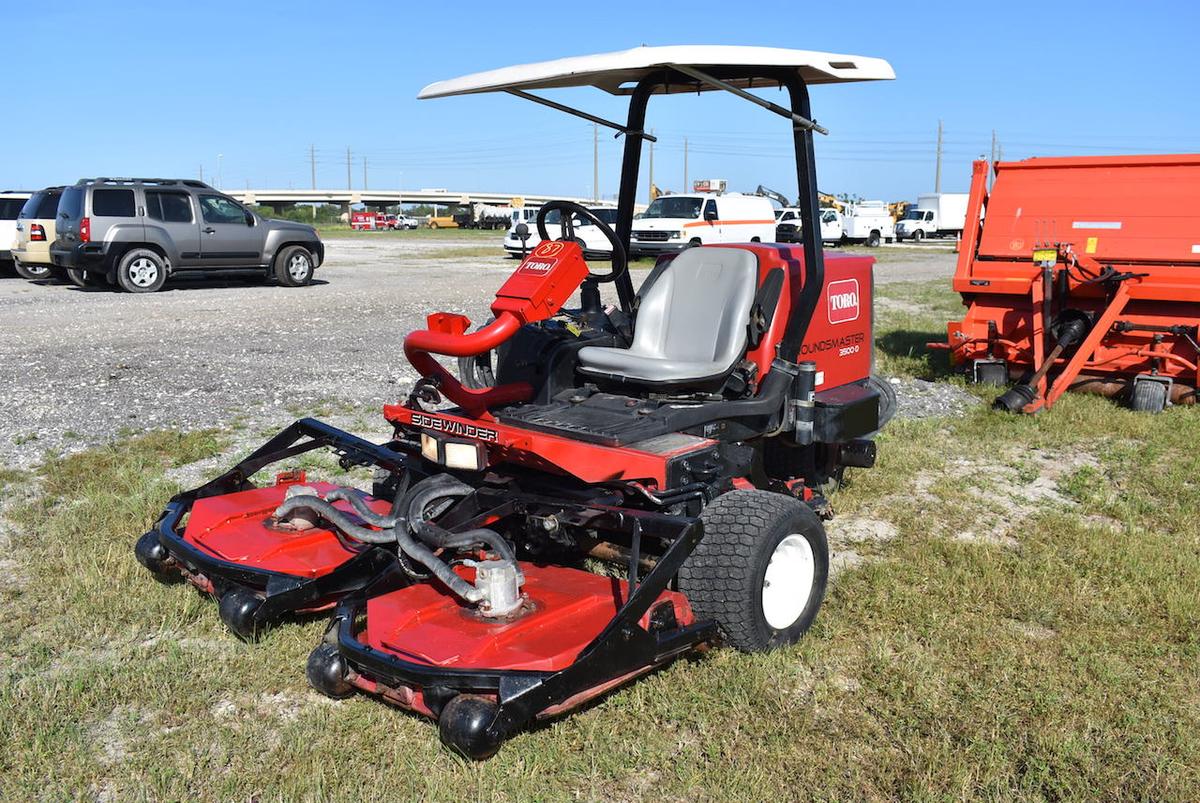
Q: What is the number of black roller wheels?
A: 4